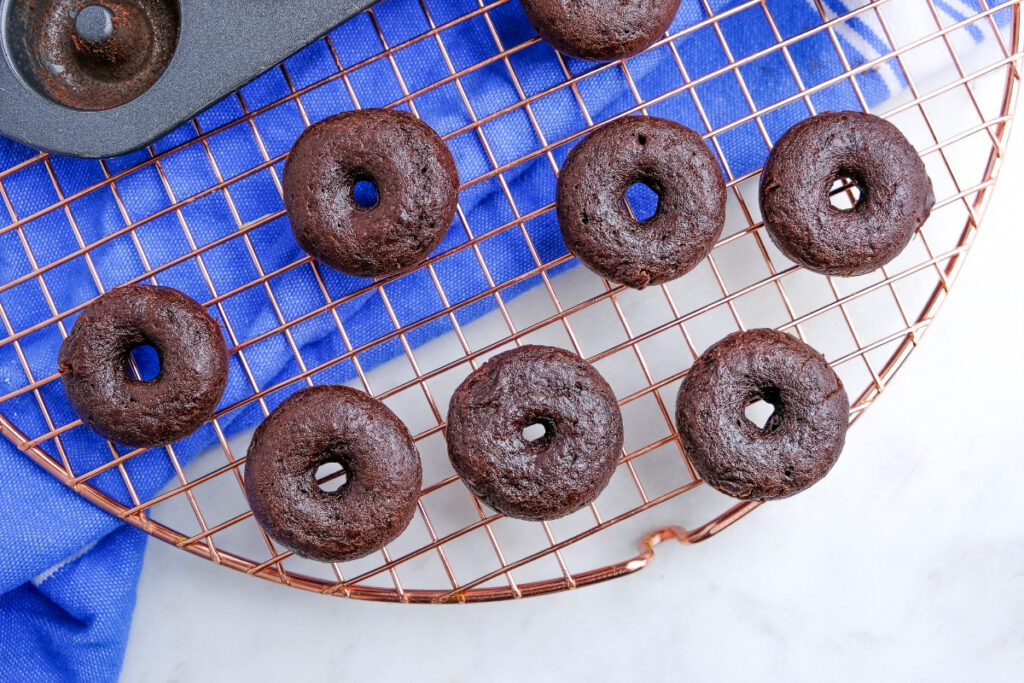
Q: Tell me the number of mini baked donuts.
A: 8